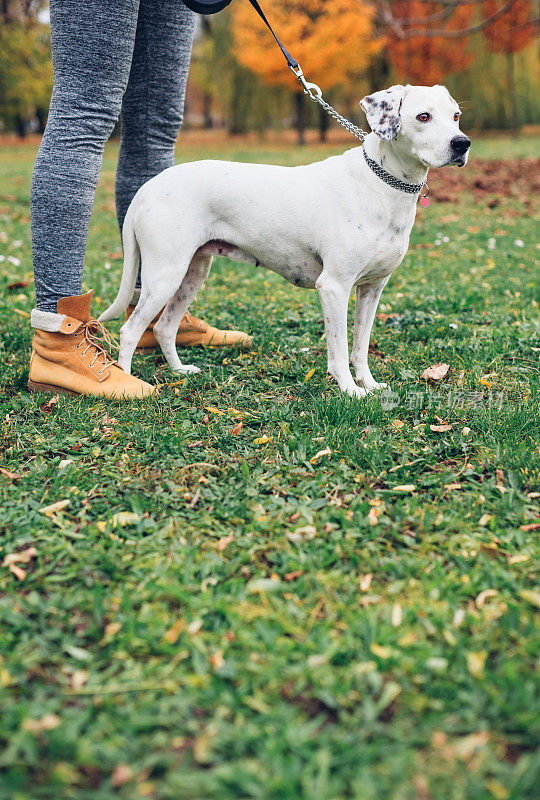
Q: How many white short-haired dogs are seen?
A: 1